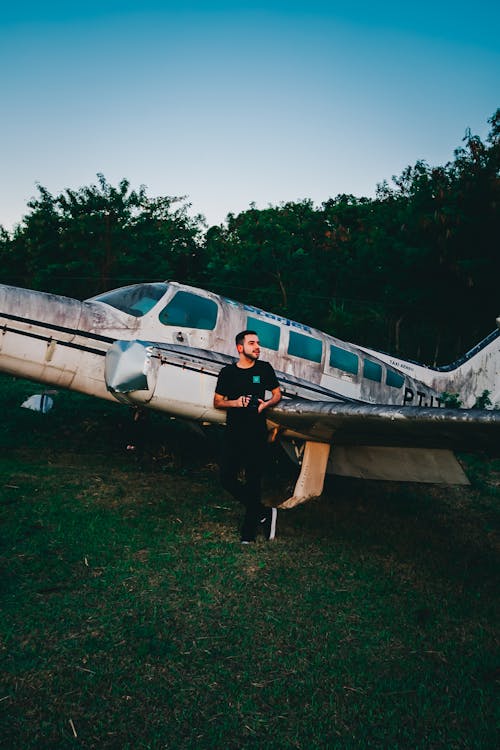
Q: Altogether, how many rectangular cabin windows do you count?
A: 5